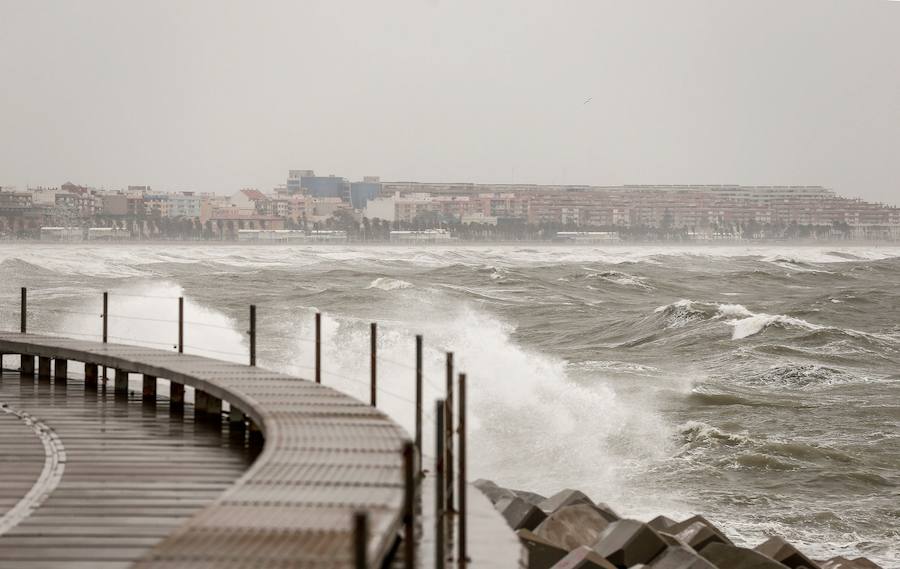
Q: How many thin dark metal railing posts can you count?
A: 12